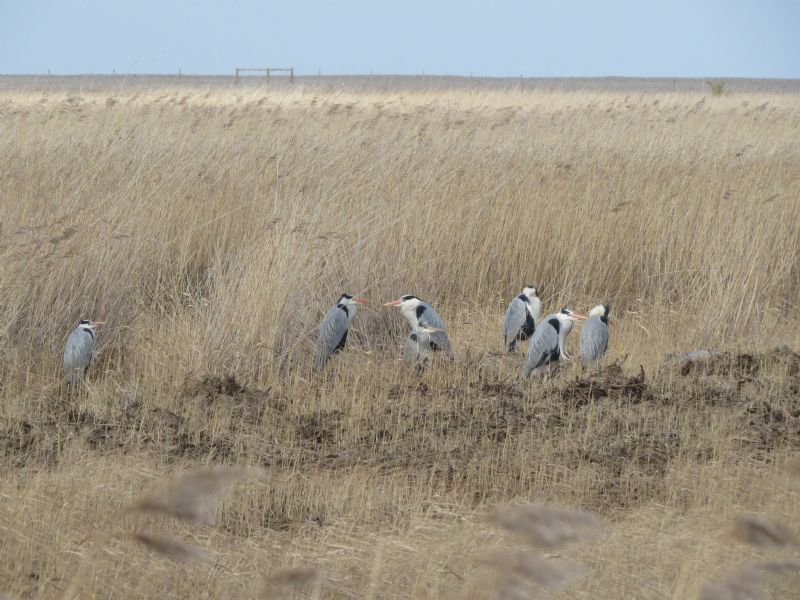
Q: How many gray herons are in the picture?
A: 7